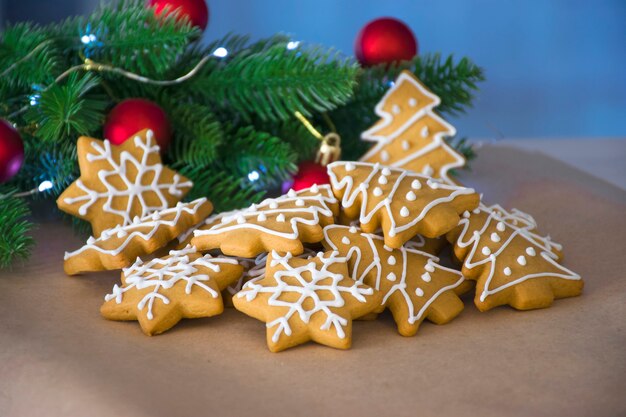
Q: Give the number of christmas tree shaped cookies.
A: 6